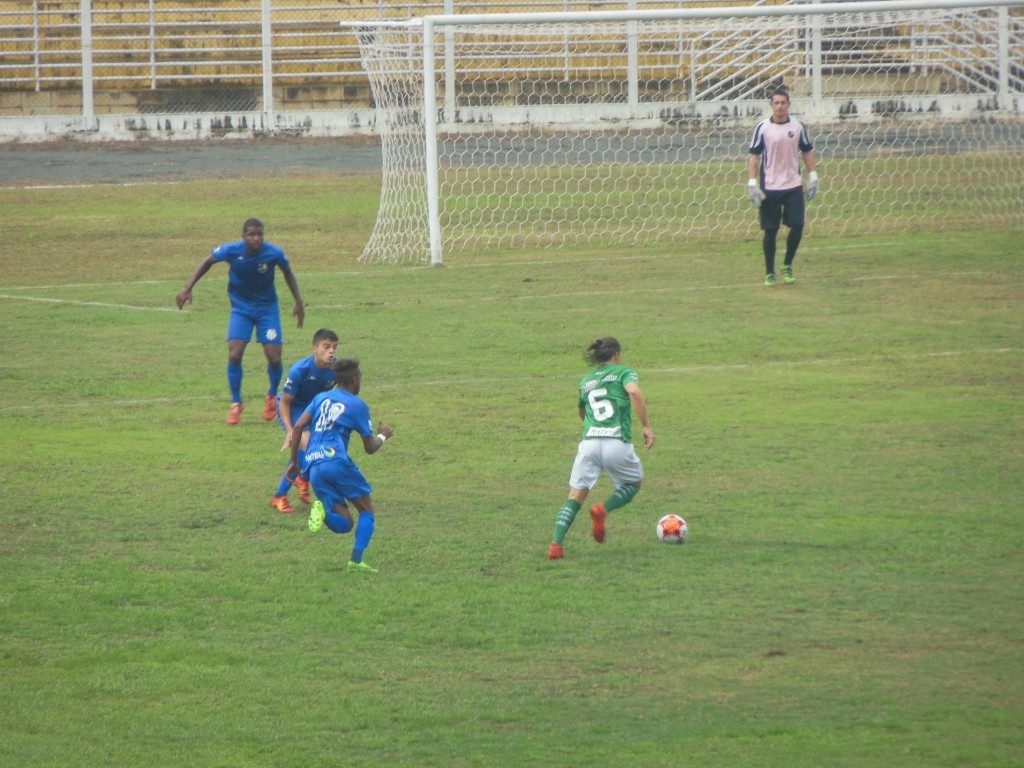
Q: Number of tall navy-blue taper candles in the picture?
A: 0